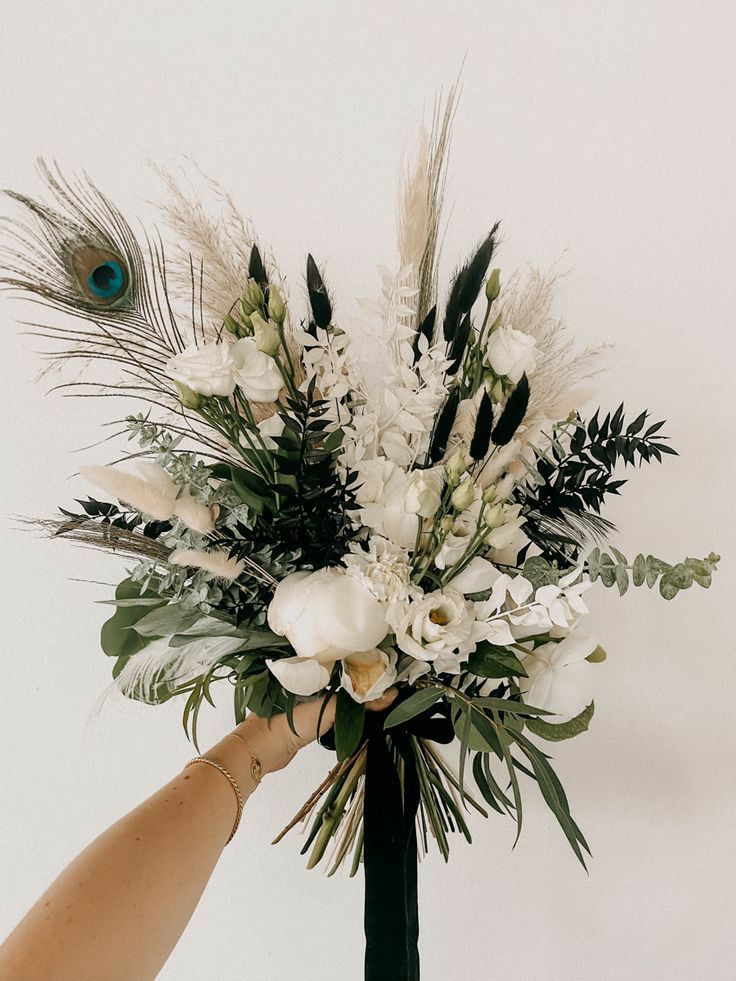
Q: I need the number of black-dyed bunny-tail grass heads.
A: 9